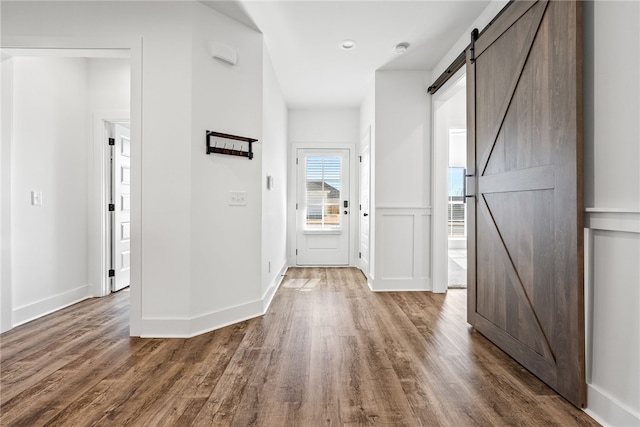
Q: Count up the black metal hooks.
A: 4